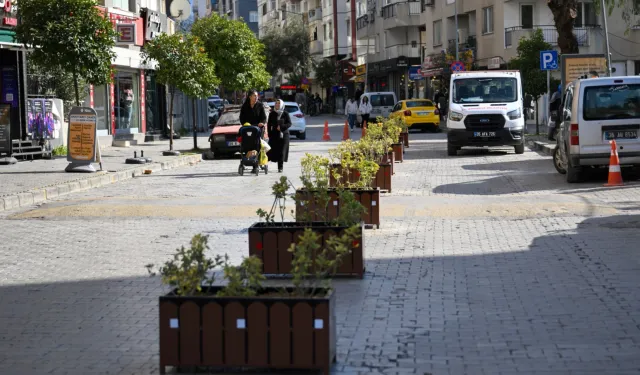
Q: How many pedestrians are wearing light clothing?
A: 2